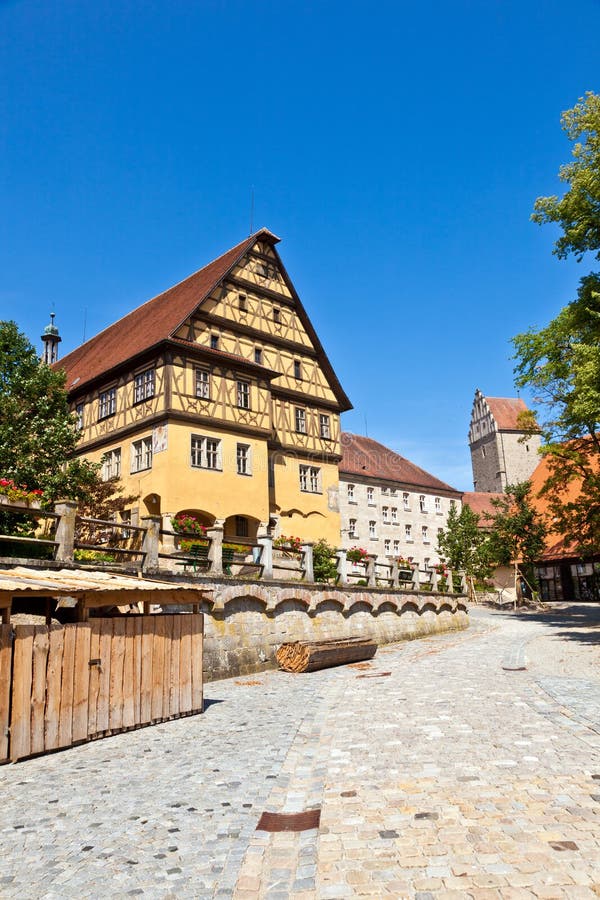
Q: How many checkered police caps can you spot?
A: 0